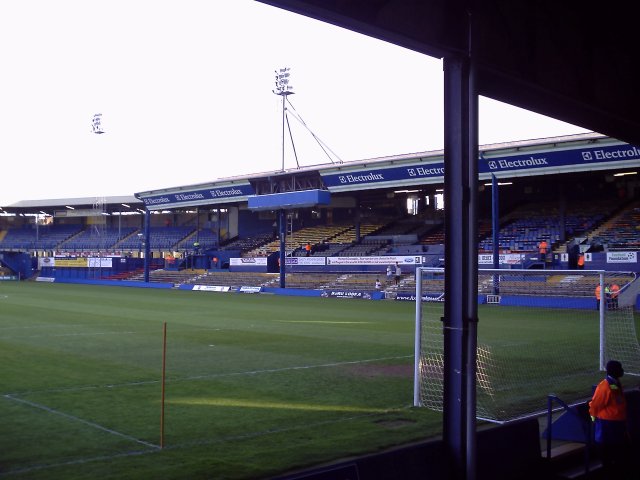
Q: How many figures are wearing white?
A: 3